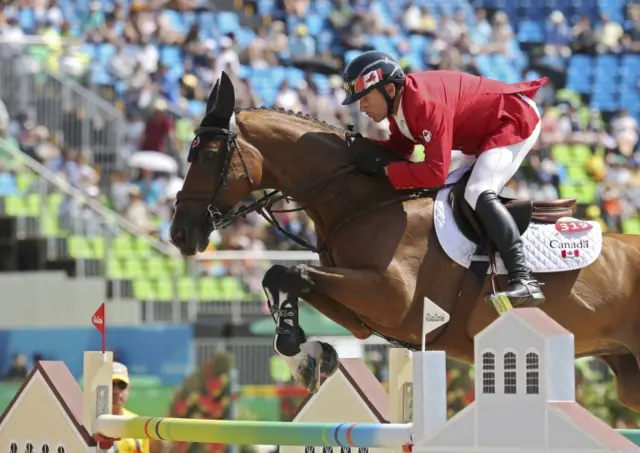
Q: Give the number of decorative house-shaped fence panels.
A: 3